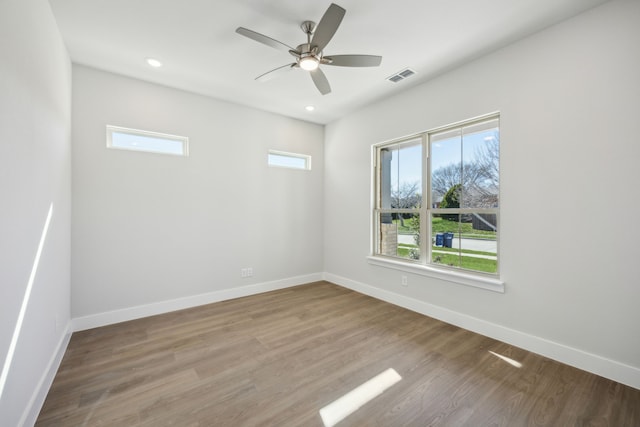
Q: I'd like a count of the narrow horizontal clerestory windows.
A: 2